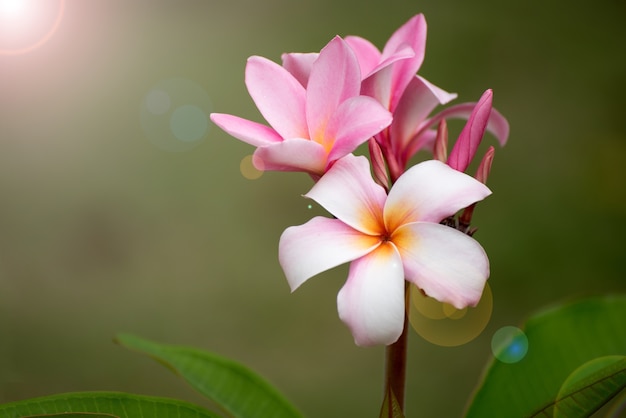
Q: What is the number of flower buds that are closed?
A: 4